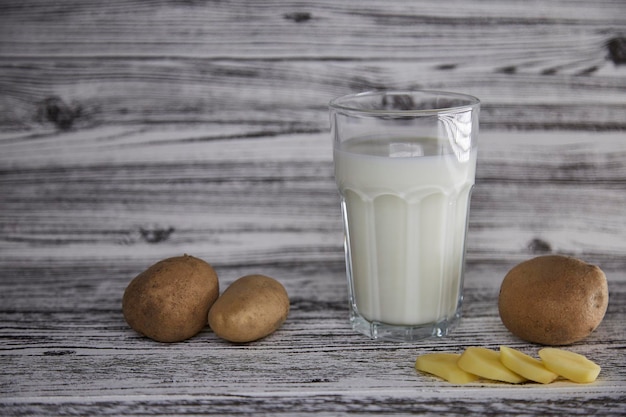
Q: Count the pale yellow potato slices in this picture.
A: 4